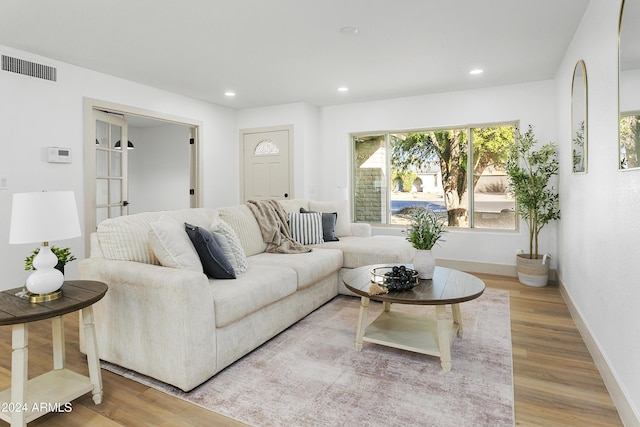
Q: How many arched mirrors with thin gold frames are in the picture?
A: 2